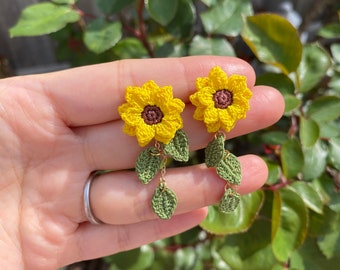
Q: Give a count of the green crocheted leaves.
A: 6